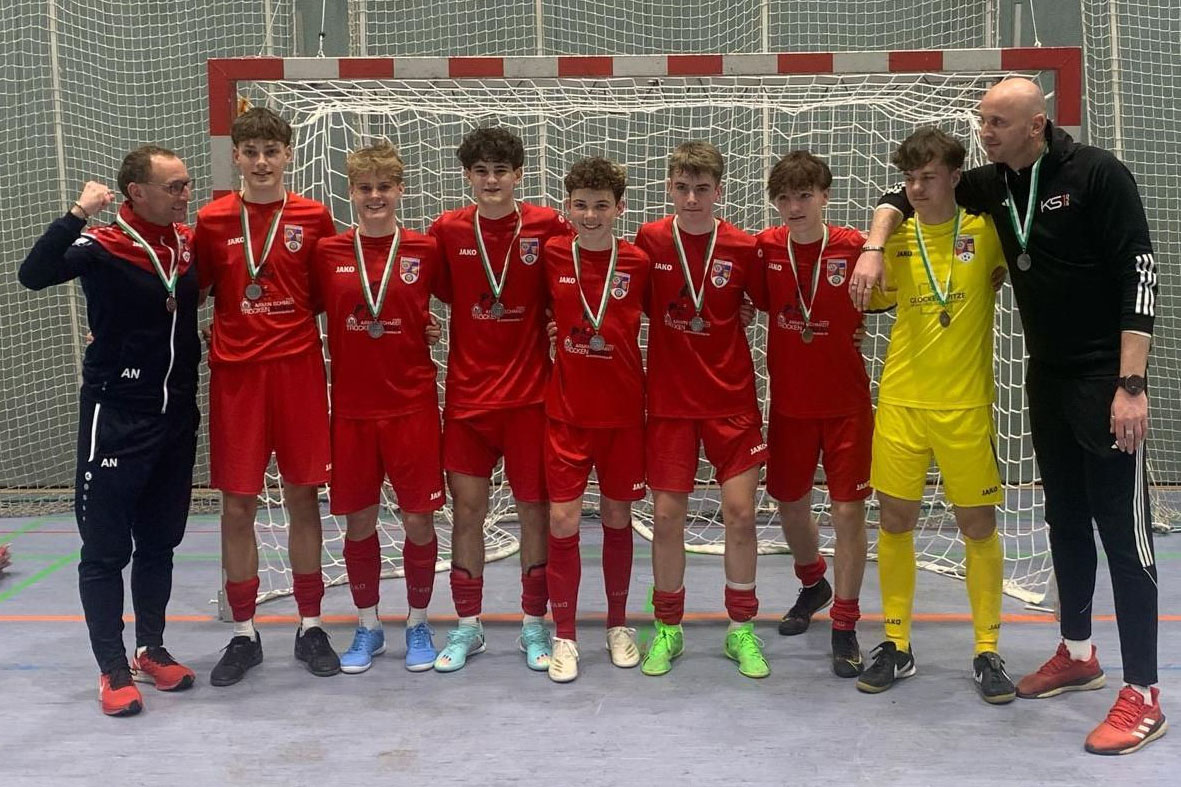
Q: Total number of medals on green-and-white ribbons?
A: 9